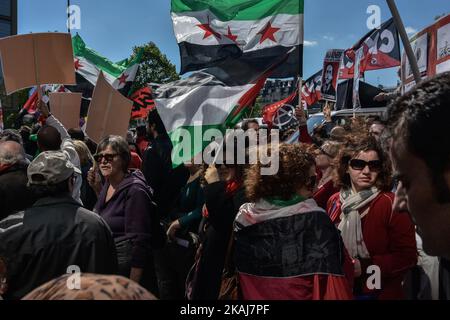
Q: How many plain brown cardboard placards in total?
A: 3